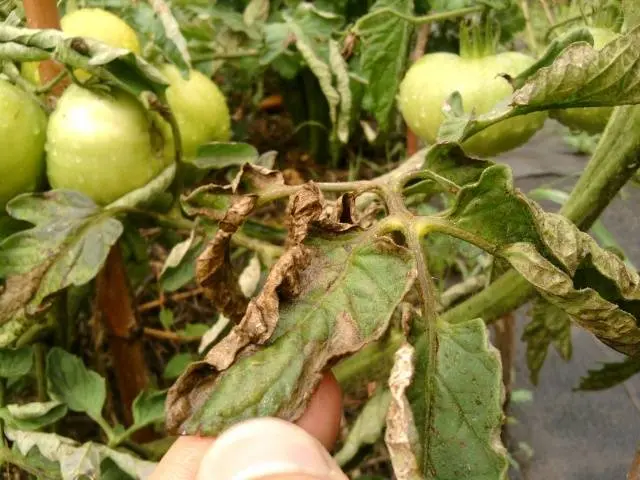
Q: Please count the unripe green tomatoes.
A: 6